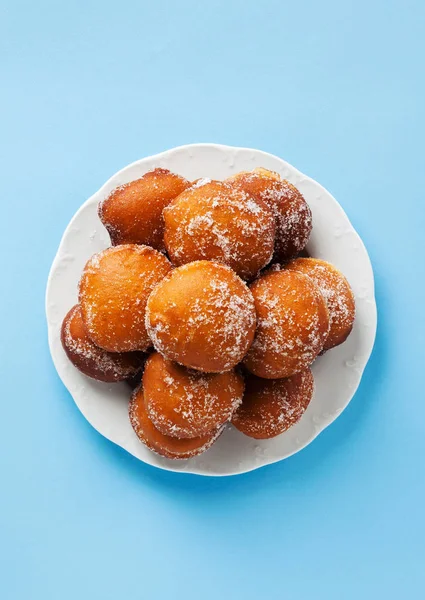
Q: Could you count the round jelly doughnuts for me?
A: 11